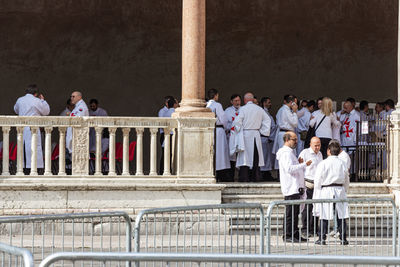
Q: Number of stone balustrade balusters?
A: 11